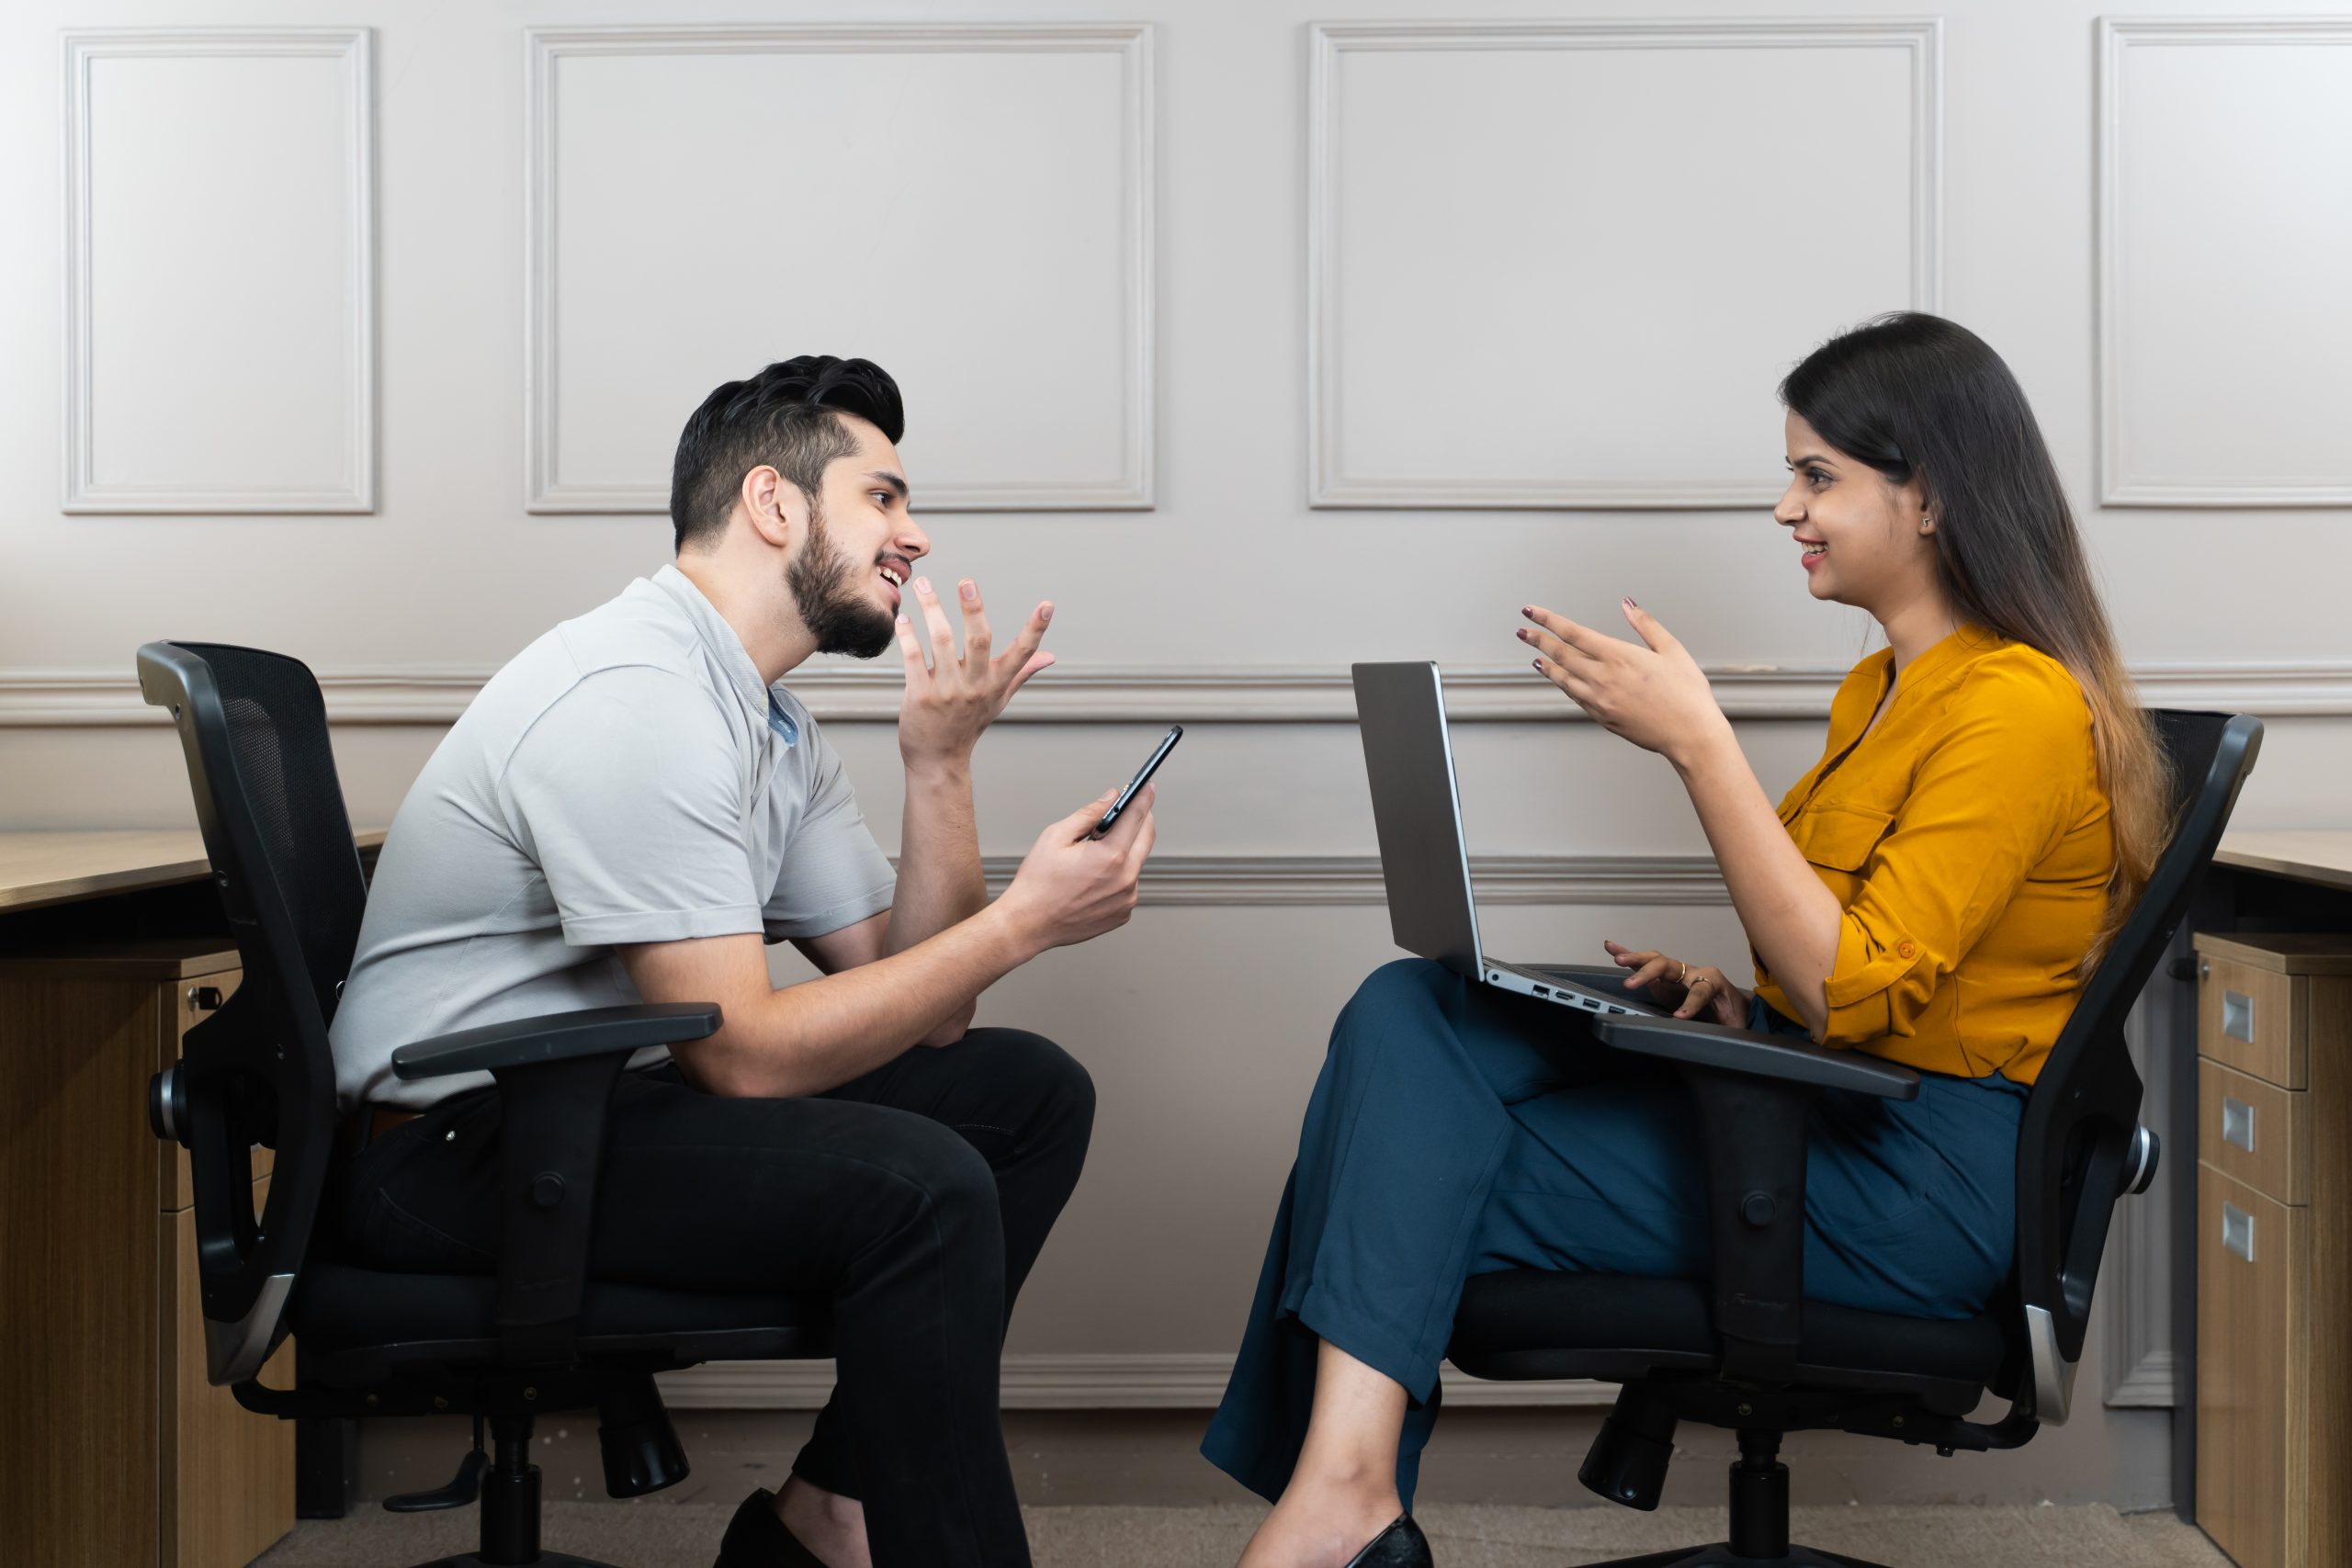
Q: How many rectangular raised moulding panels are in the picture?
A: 4